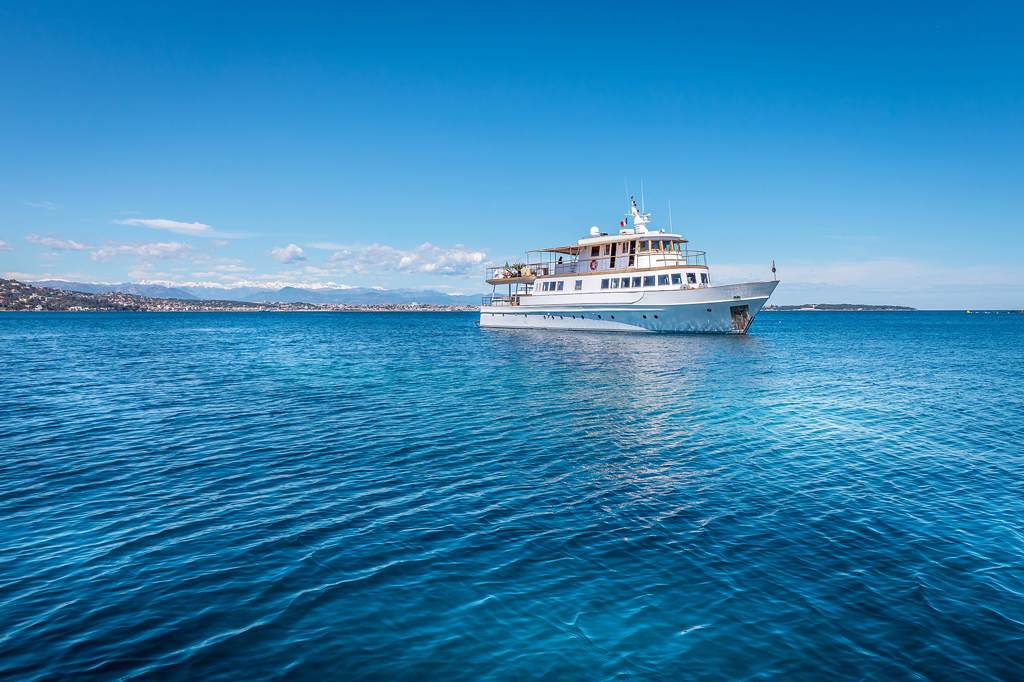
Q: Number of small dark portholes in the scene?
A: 13